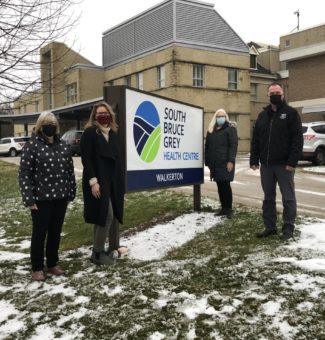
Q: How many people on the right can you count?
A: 2